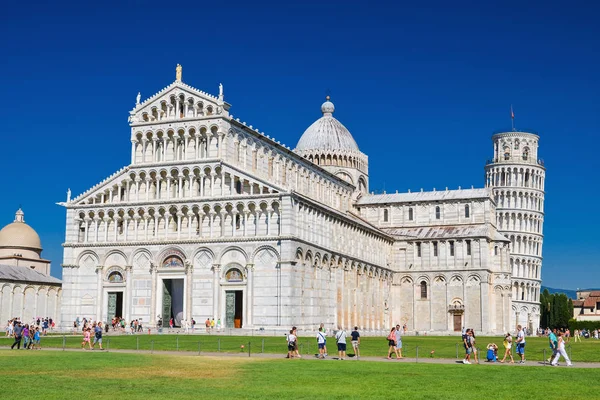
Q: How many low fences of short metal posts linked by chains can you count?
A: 2